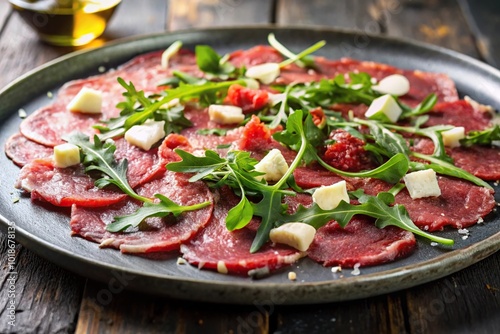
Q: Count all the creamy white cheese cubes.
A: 12